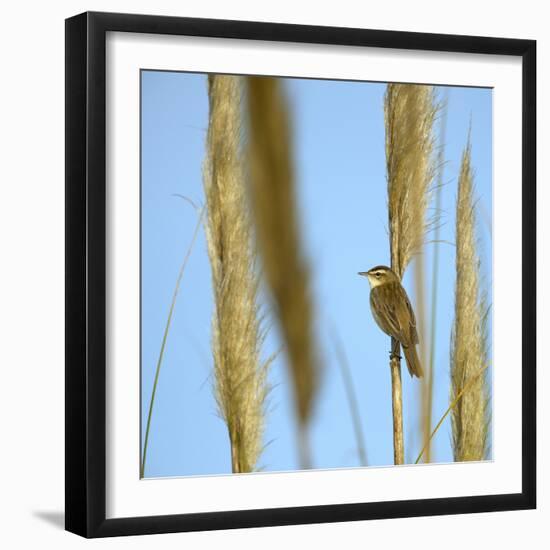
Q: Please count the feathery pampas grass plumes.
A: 4